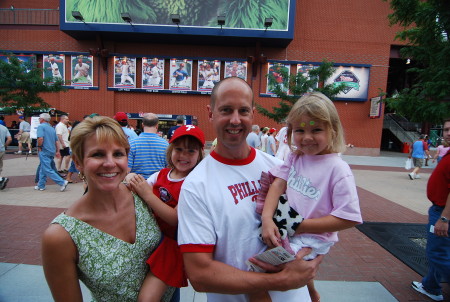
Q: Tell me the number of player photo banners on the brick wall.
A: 9